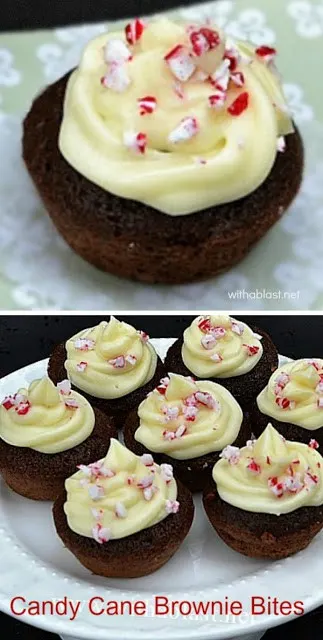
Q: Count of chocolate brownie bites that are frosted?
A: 8